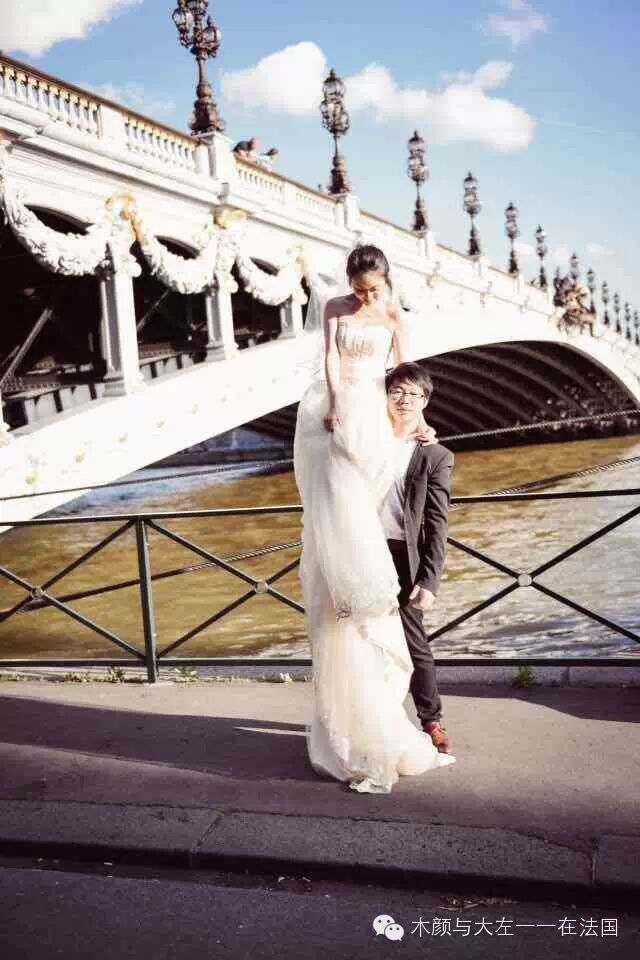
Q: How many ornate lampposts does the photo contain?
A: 12